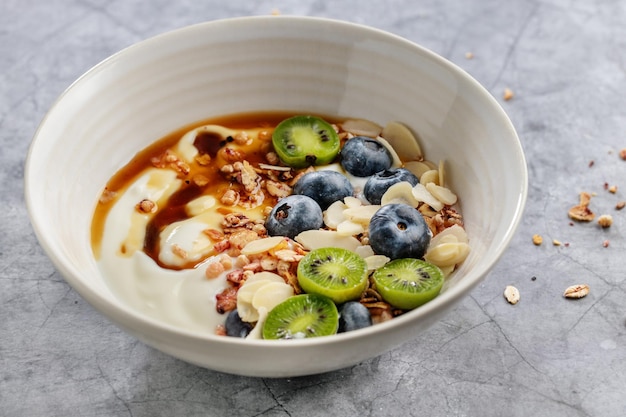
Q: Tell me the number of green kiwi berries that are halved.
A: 4